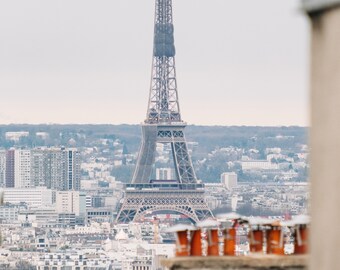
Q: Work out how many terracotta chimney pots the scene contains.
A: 7